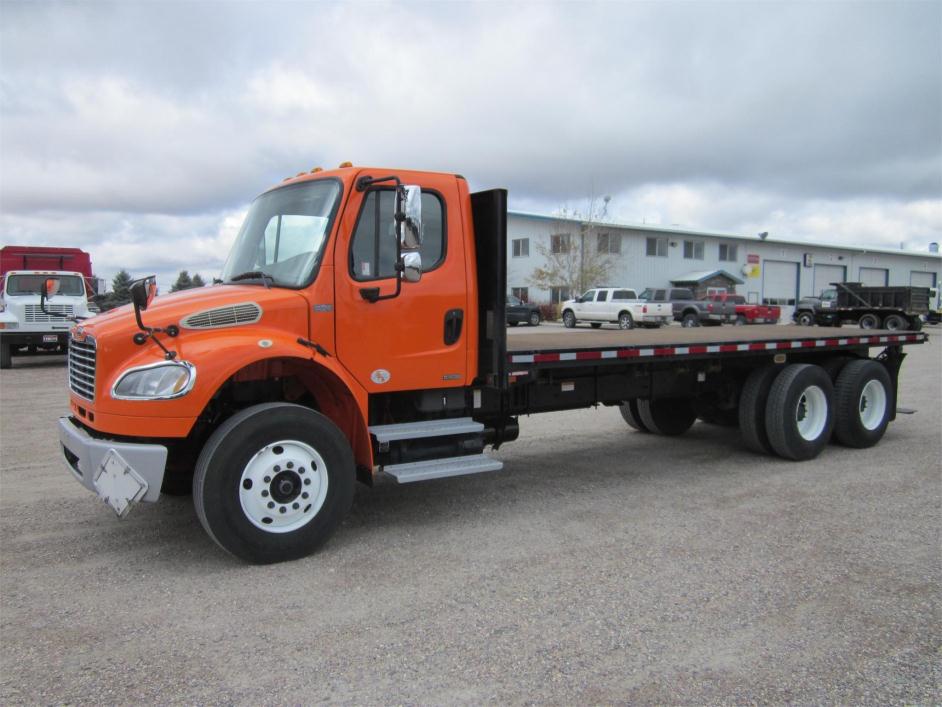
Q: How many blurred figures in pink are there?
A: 0